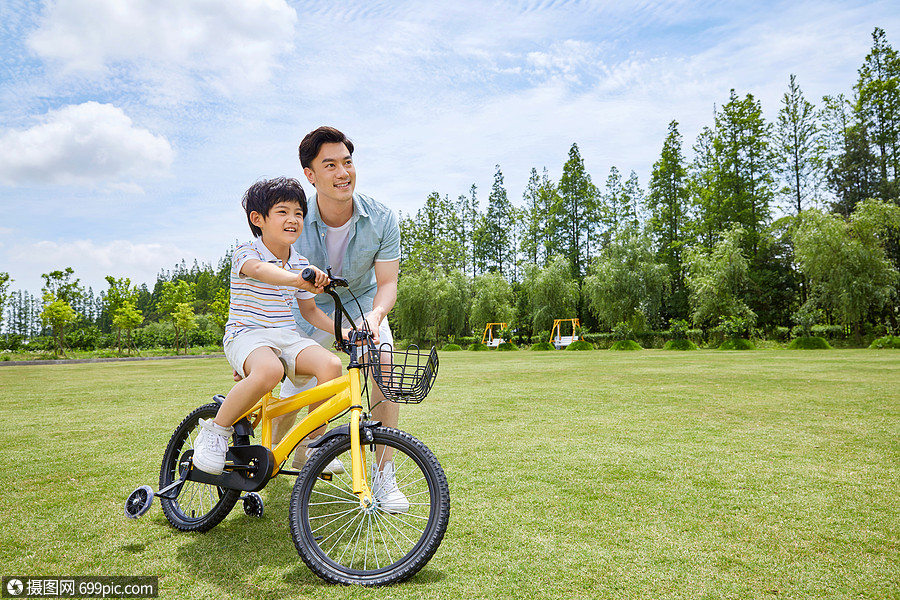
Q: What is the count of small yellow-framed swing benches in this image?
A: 2